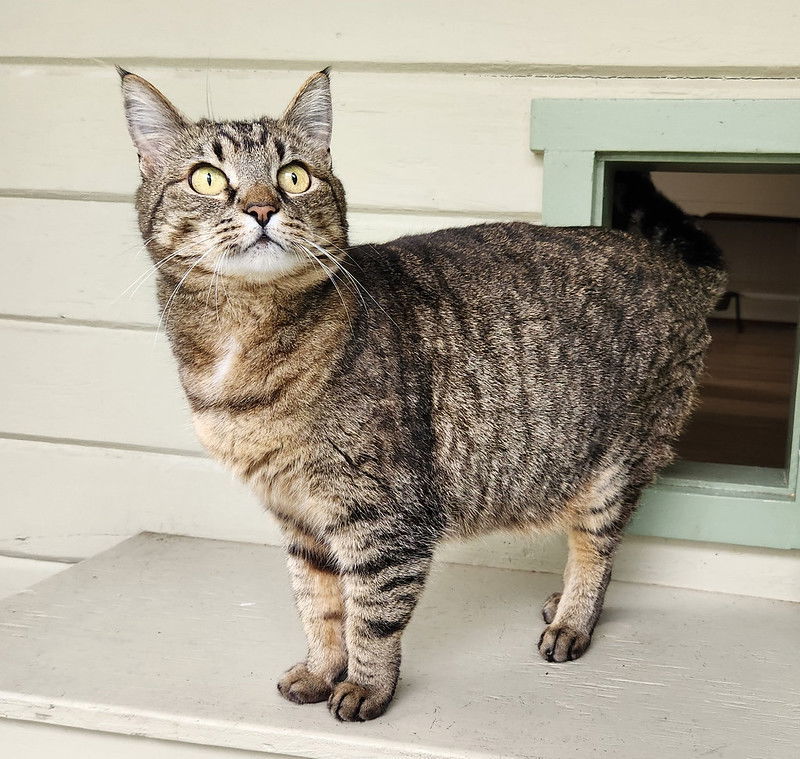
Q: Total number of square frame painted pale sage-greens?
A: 1